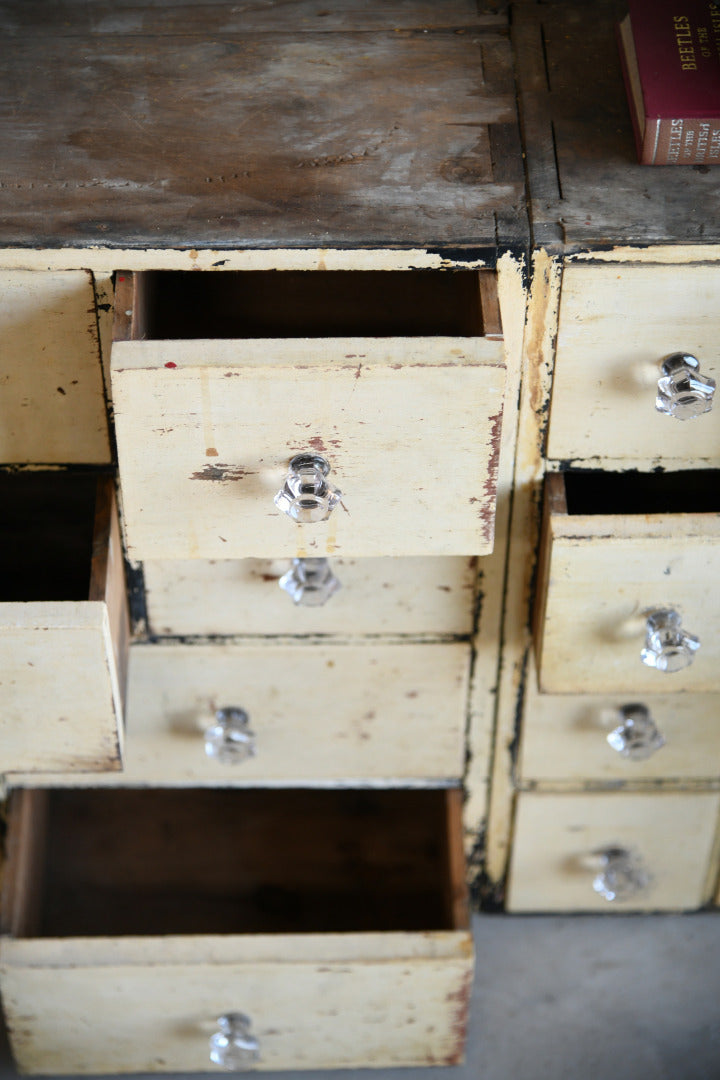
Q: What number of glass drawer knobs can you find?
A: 8